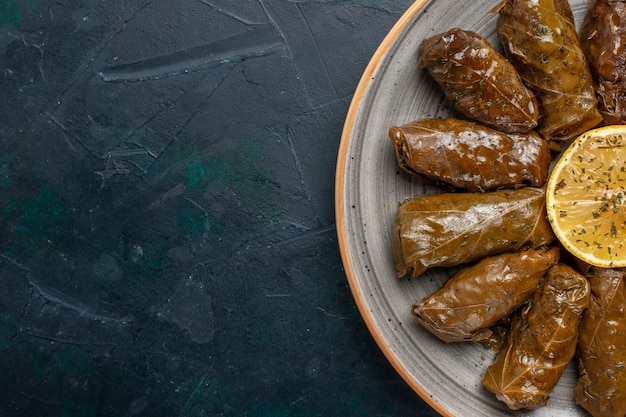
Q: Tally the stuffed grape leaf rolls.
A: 8